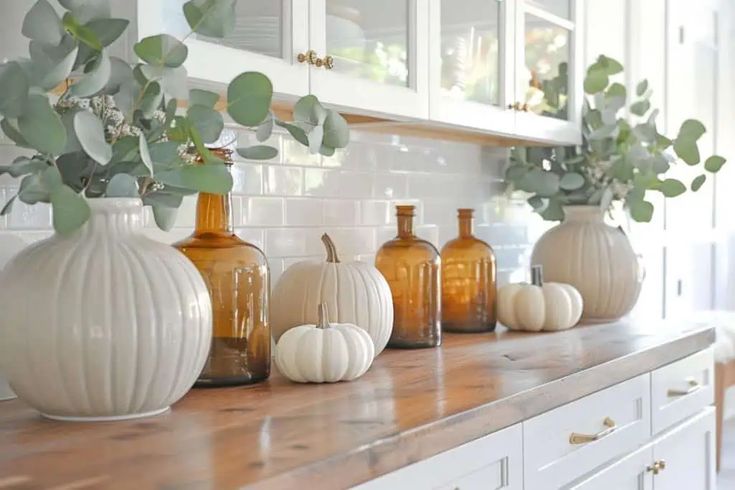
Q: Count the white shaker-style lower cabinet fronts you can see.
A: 5